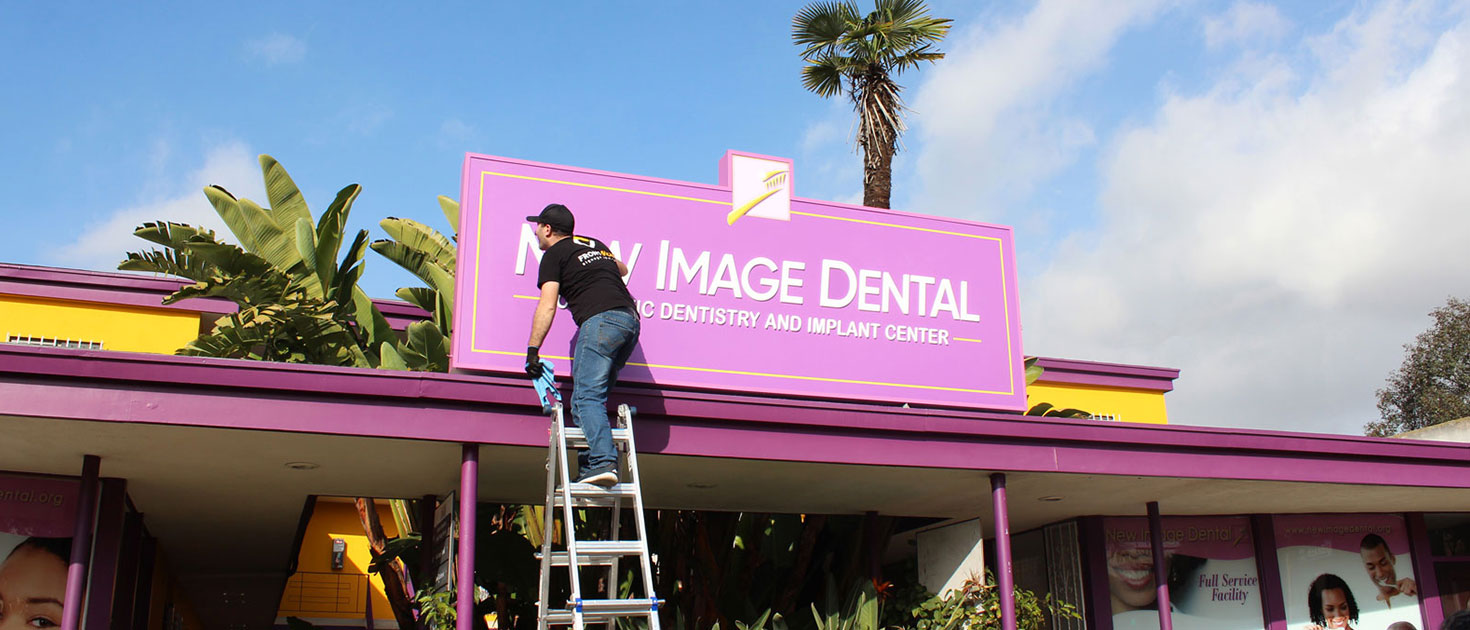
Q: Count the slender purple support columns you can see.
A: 4